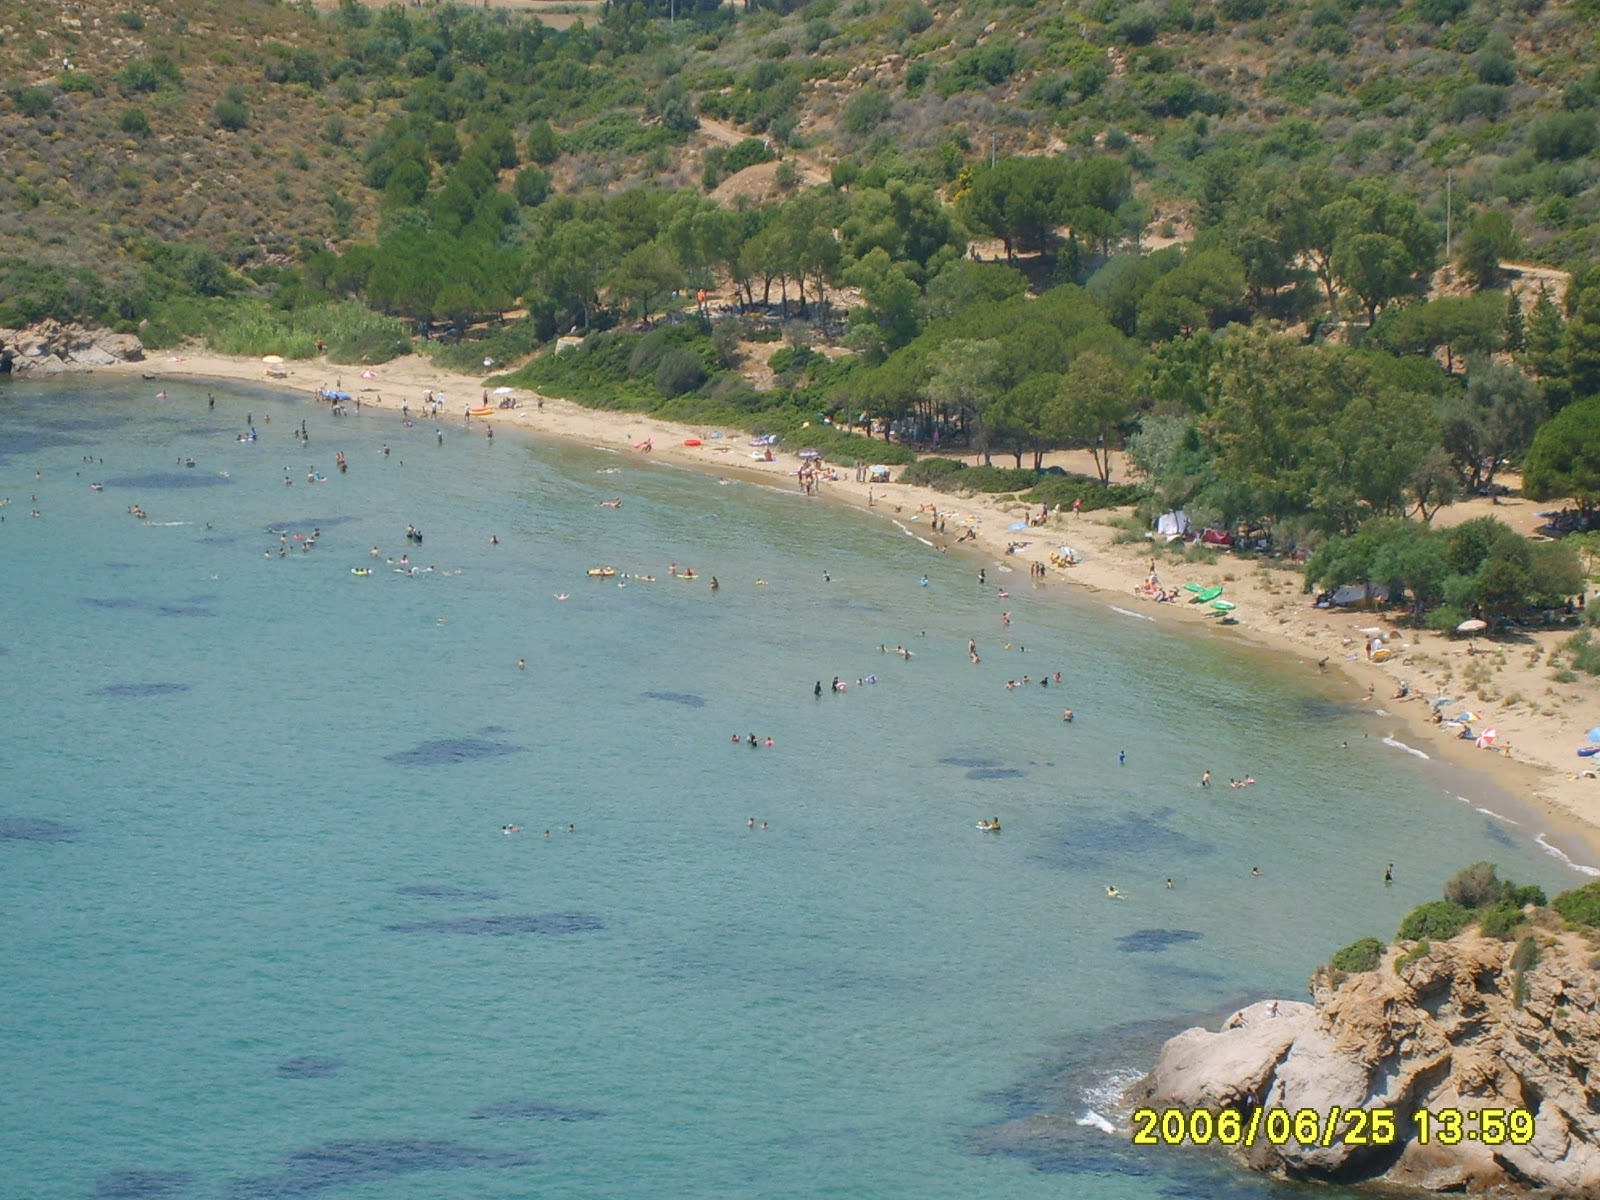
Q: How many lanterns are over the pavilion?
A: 0